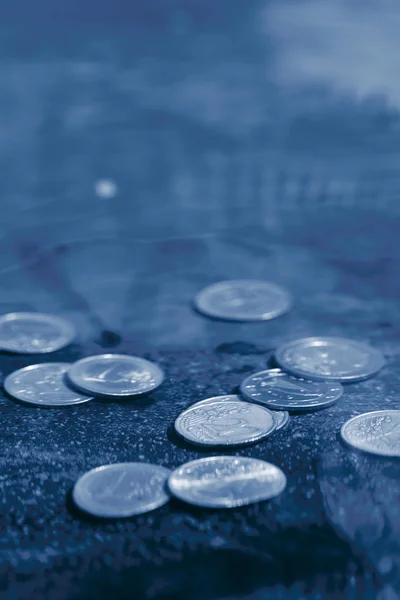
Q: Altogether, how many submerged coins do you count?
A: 11